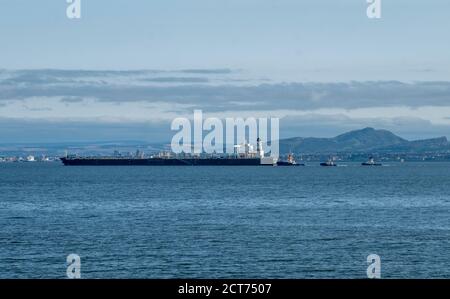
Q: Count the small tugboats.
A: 3